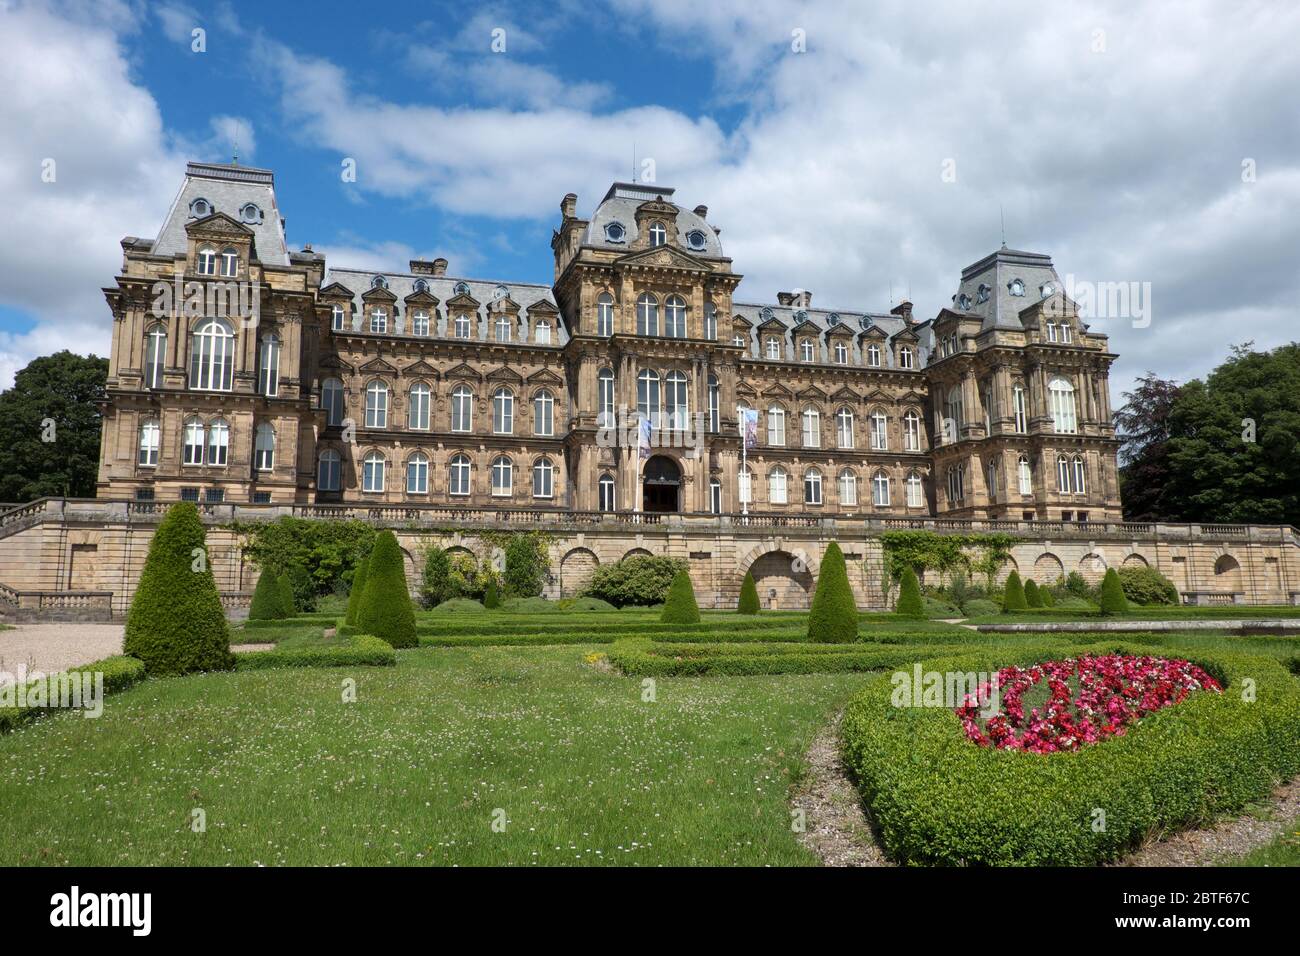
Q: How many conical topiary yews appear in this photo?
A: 14